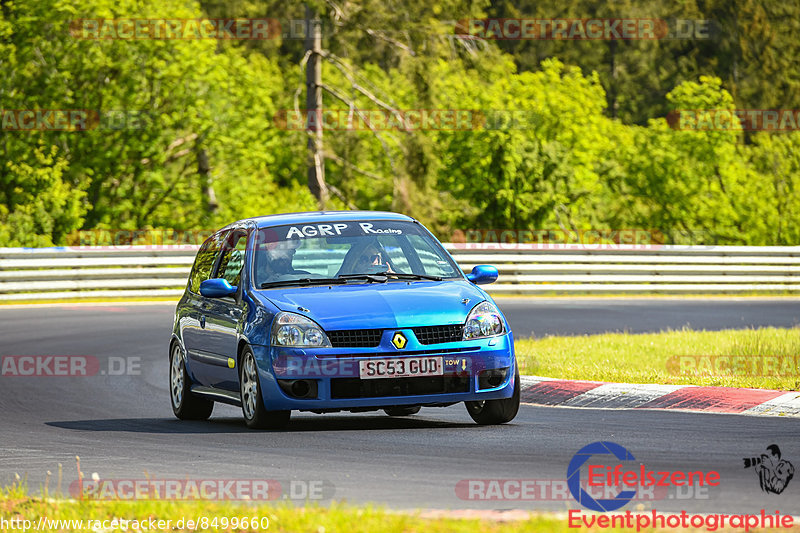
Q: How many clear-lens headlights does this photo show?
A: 2